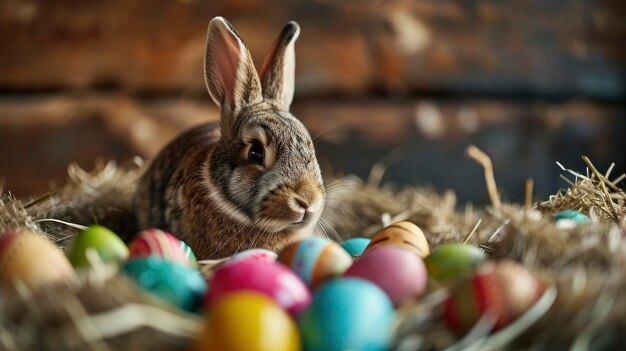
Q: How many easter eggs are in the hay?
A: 15